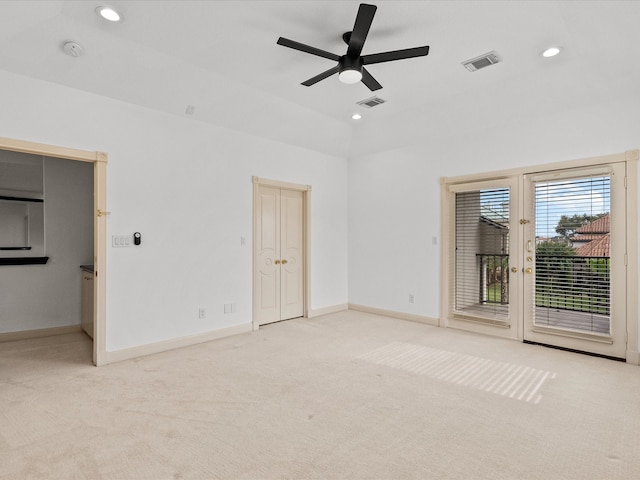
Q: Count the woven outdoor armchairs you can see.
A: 0